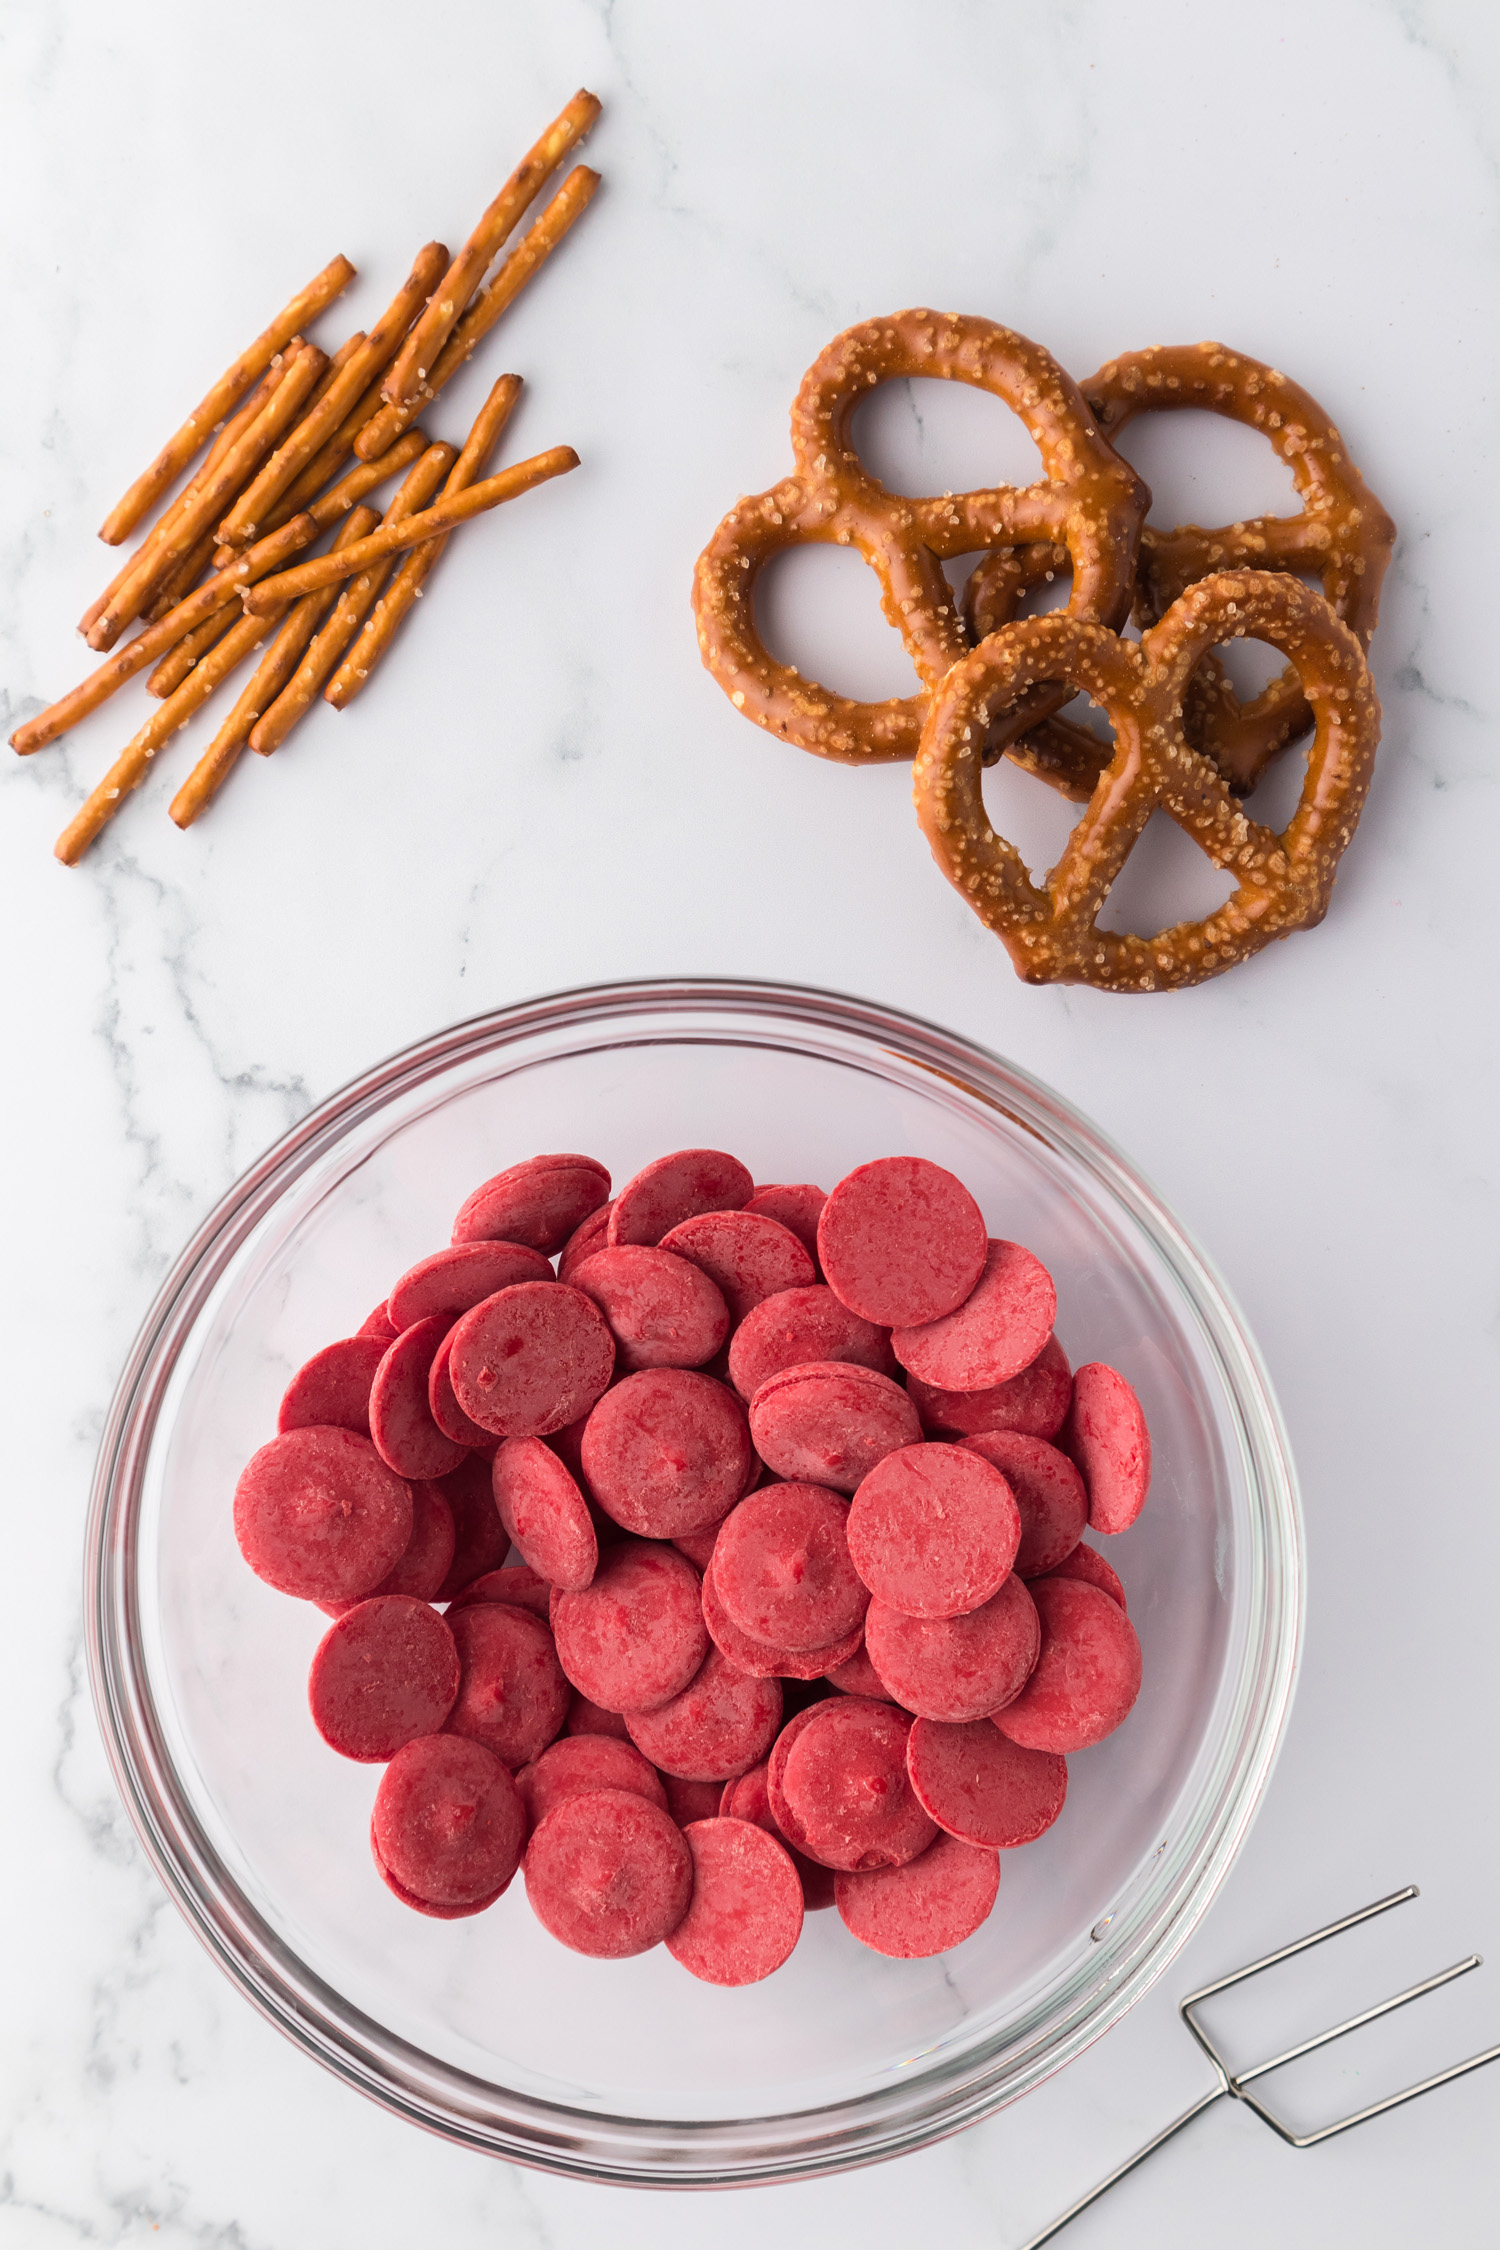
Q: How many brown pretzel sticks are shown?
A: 15